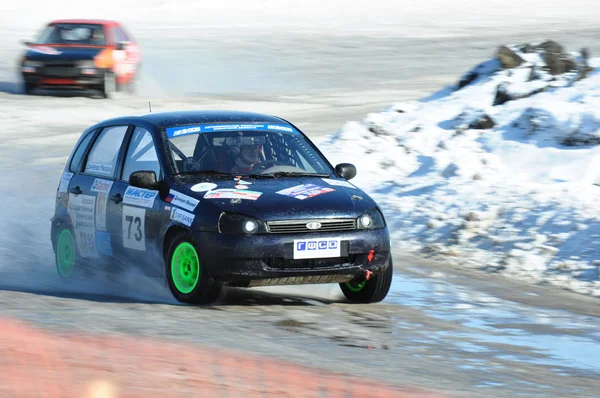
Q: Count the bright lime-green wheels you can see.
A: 3